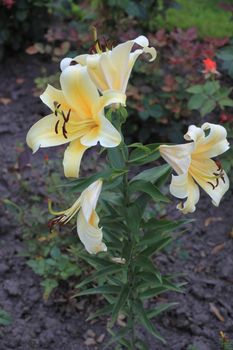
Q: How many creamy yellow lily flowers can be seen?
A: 4